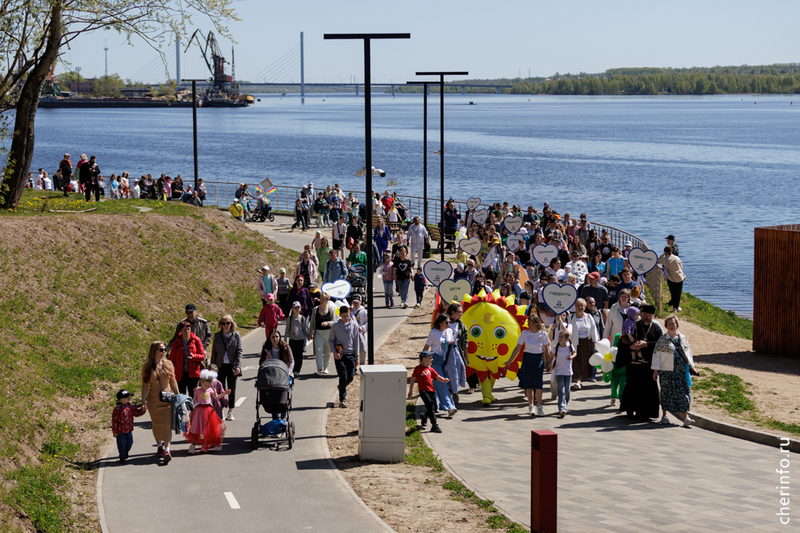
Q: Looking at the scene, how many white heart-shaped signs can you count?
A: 12